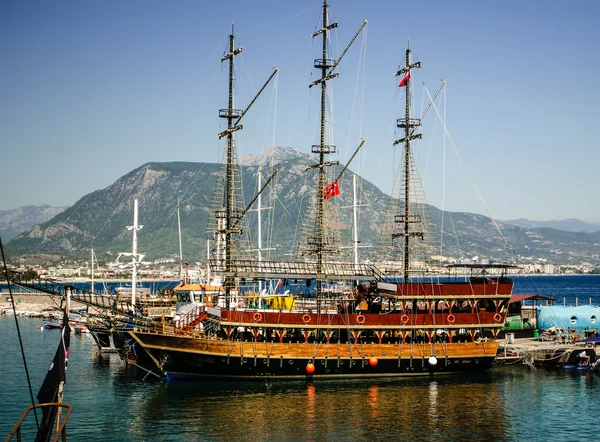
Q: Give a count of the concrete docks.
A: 1